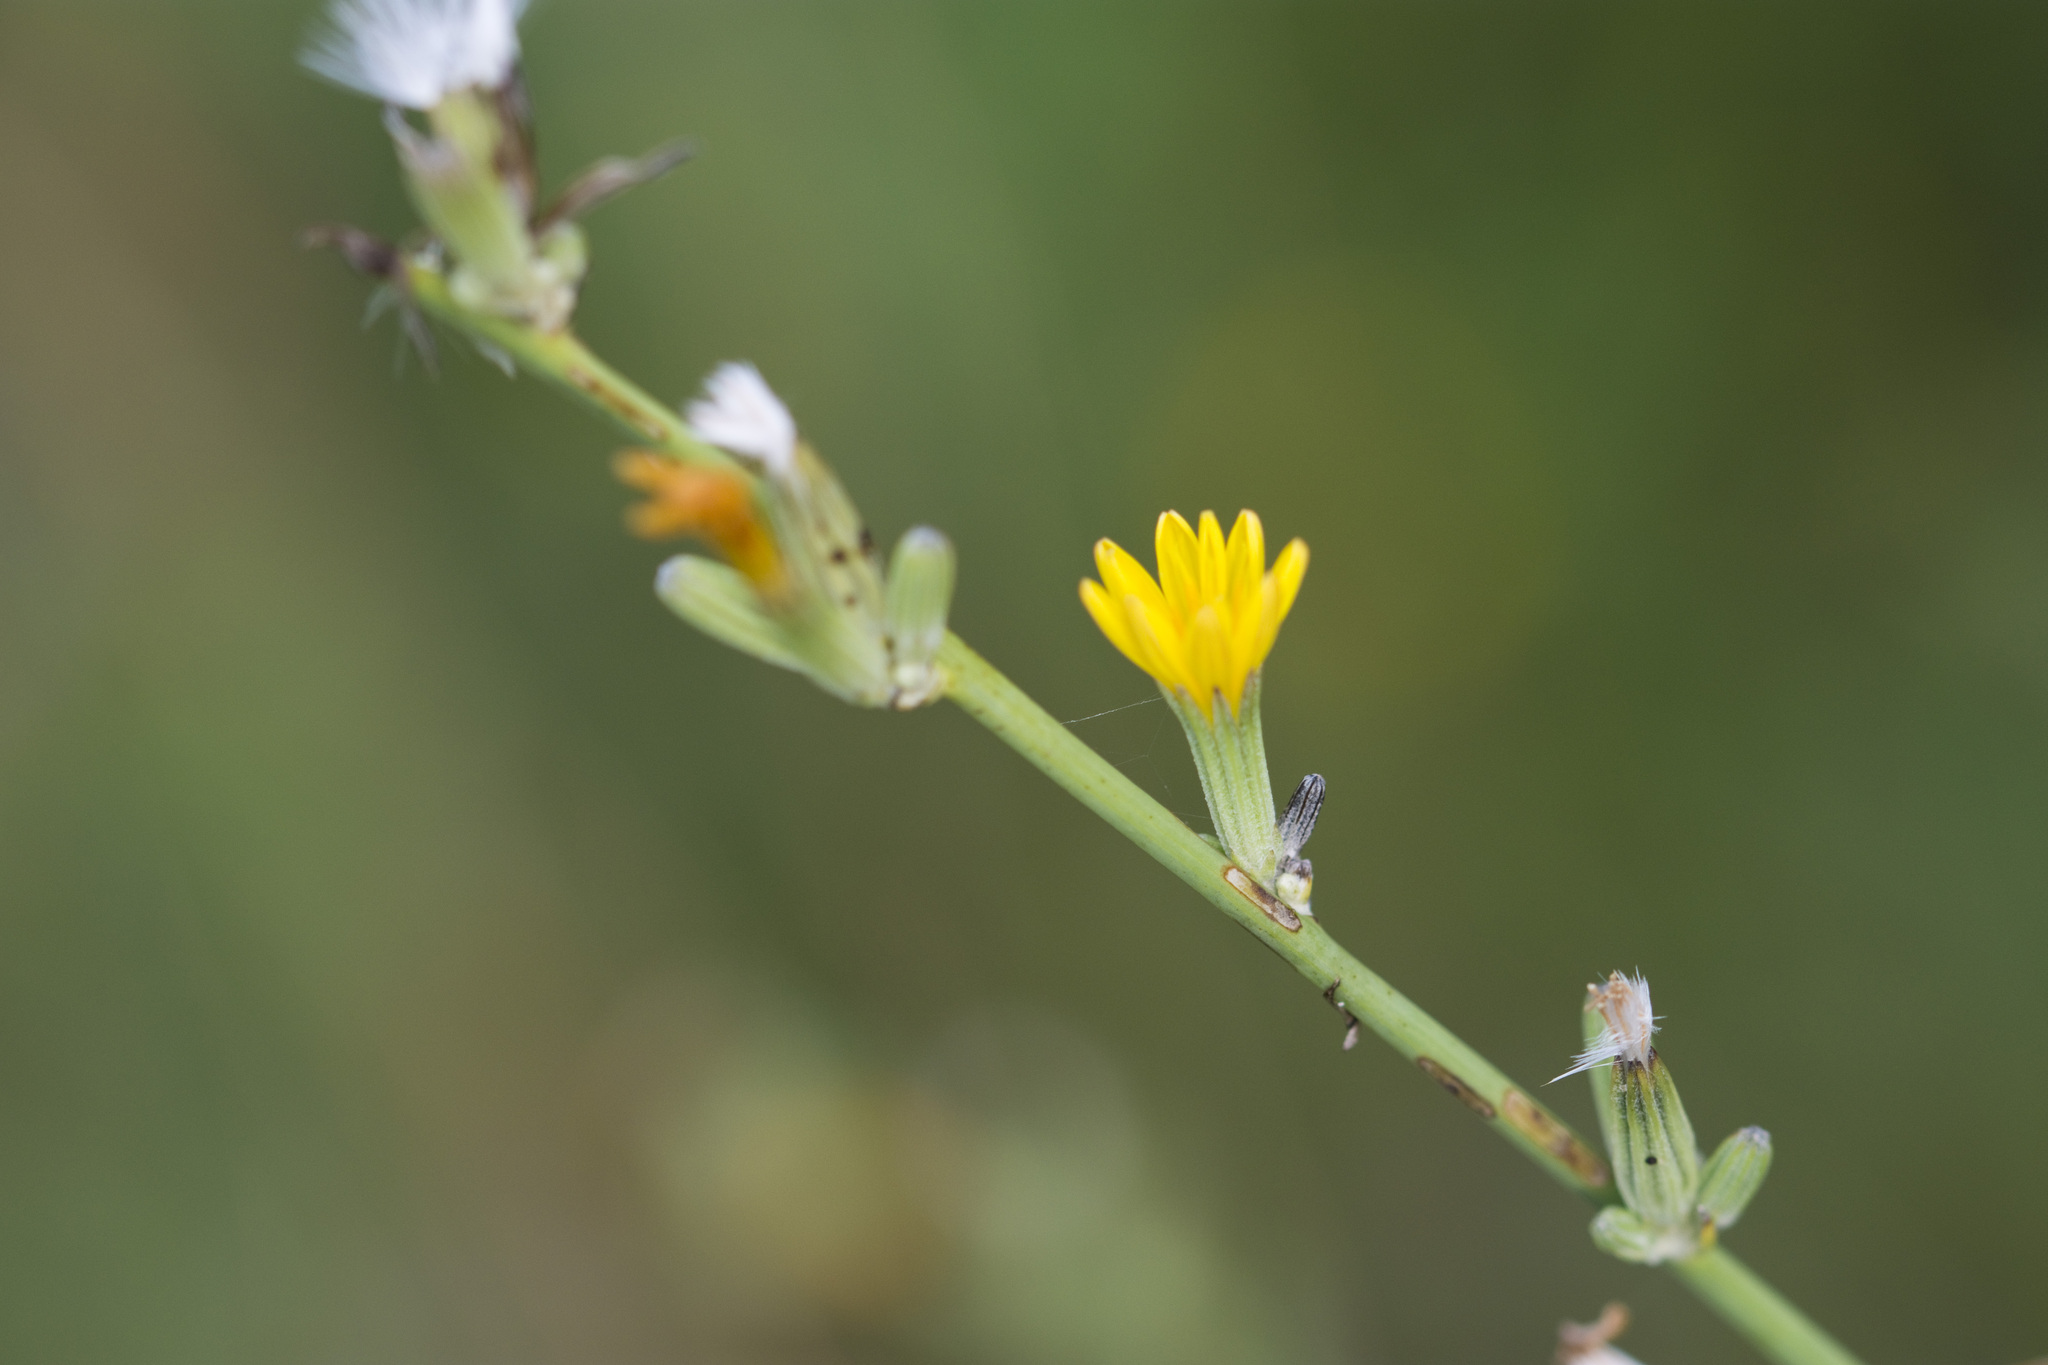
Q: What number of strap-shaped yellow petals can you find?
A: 9